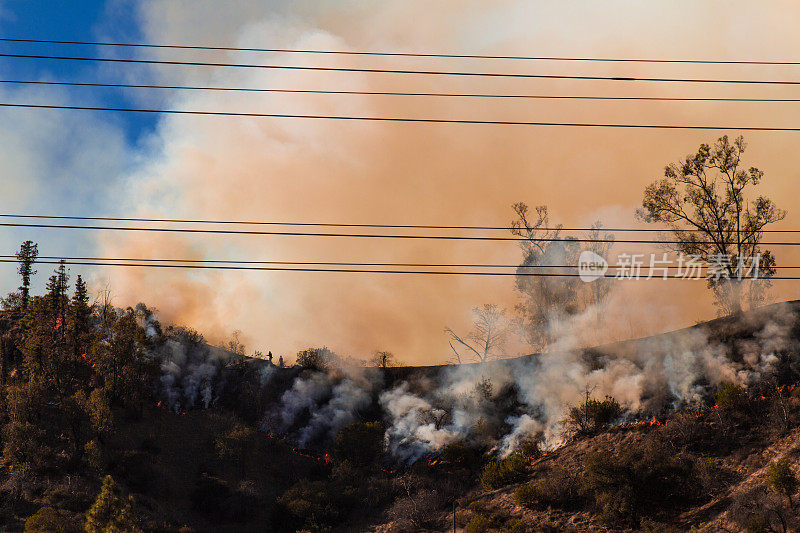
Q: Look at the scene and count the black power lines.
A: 8